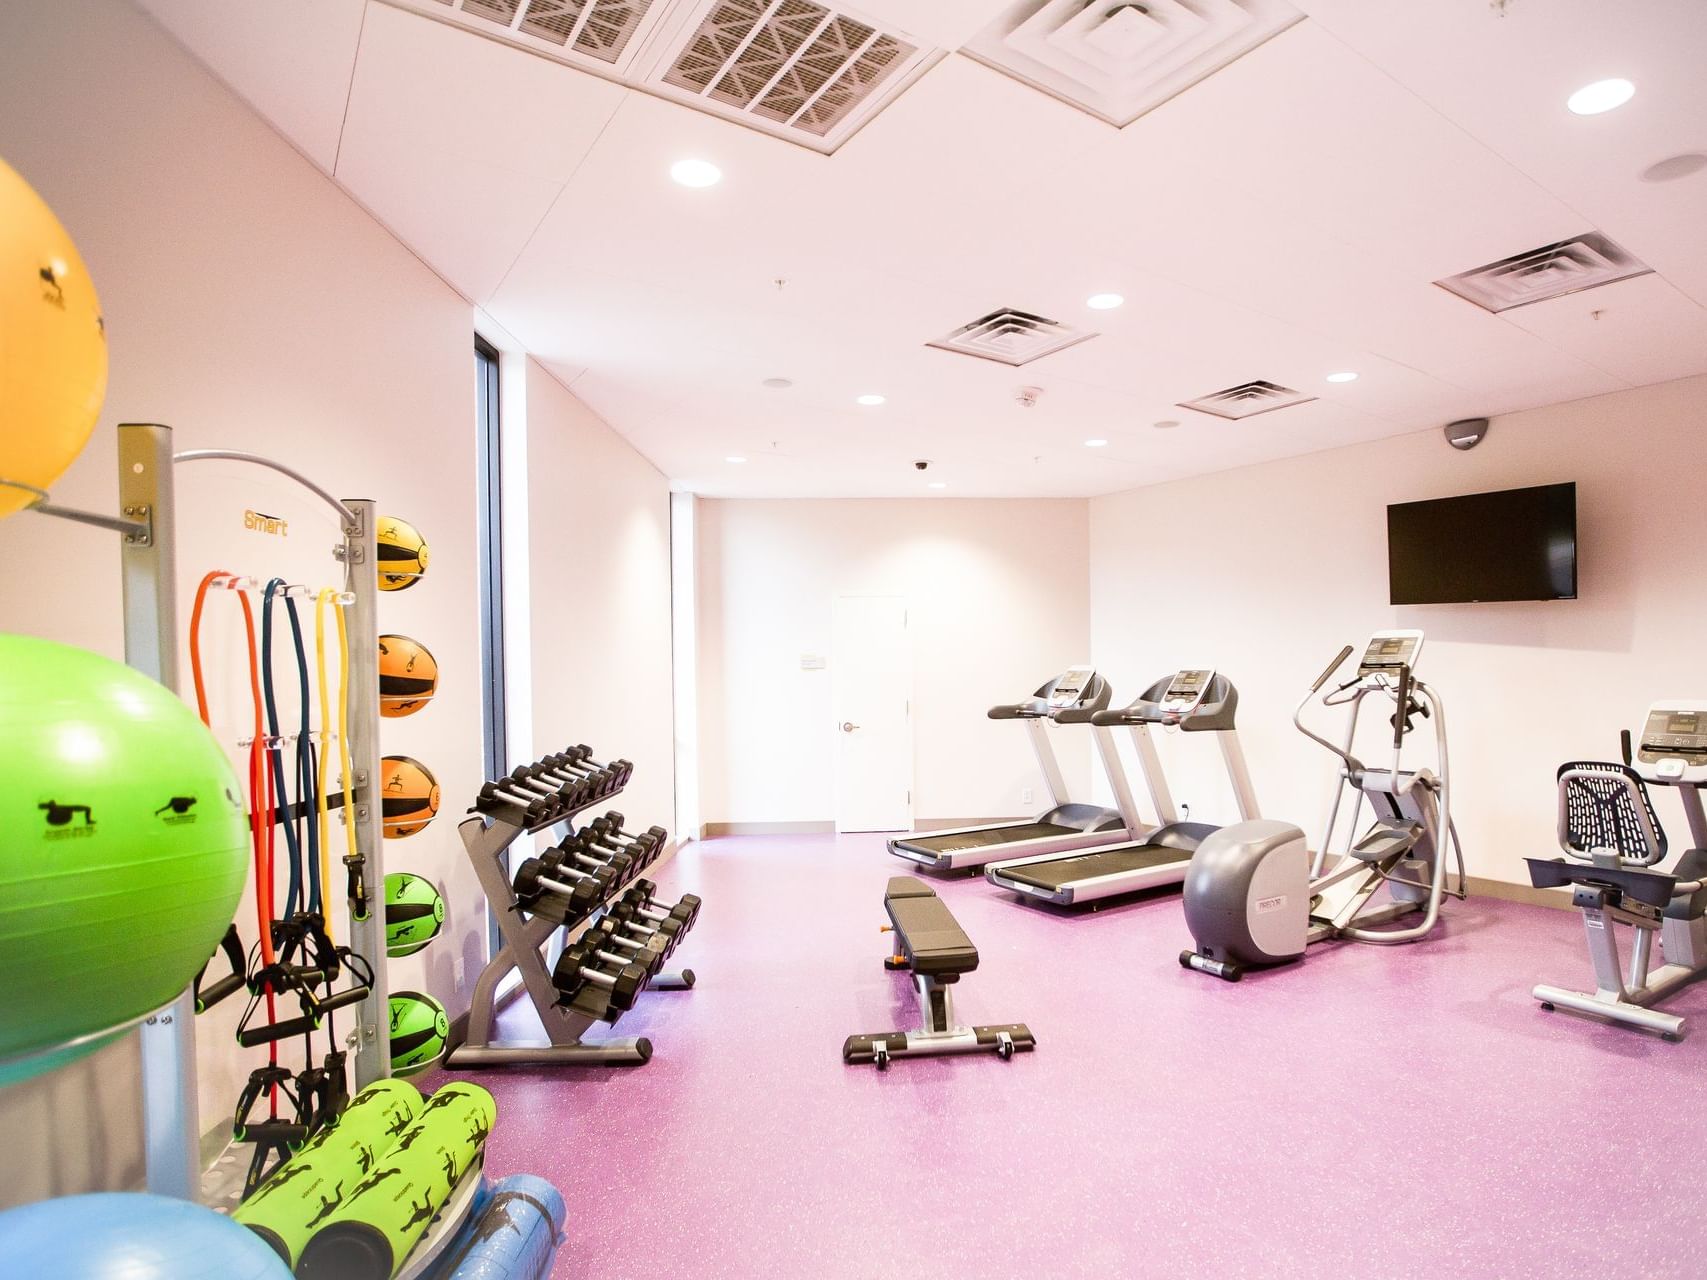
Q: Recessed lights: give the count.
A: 8